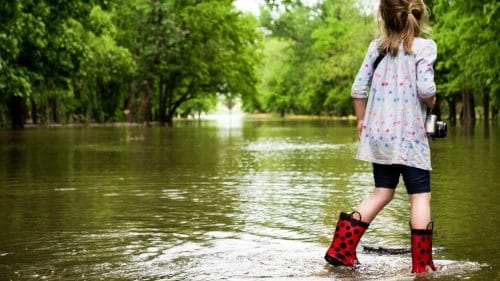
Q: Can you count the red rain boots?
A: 2